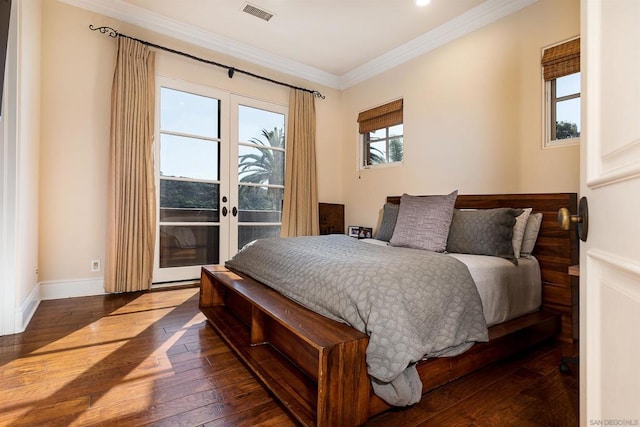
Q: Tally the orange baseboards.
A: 0